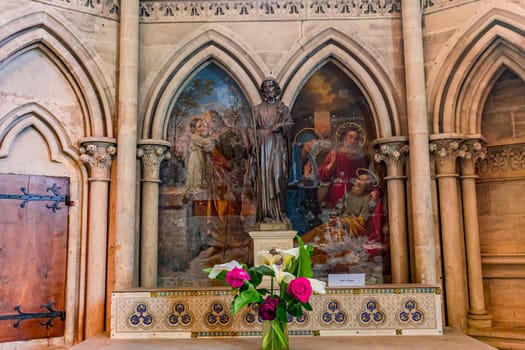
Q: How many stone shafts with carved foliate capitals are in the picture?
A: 5